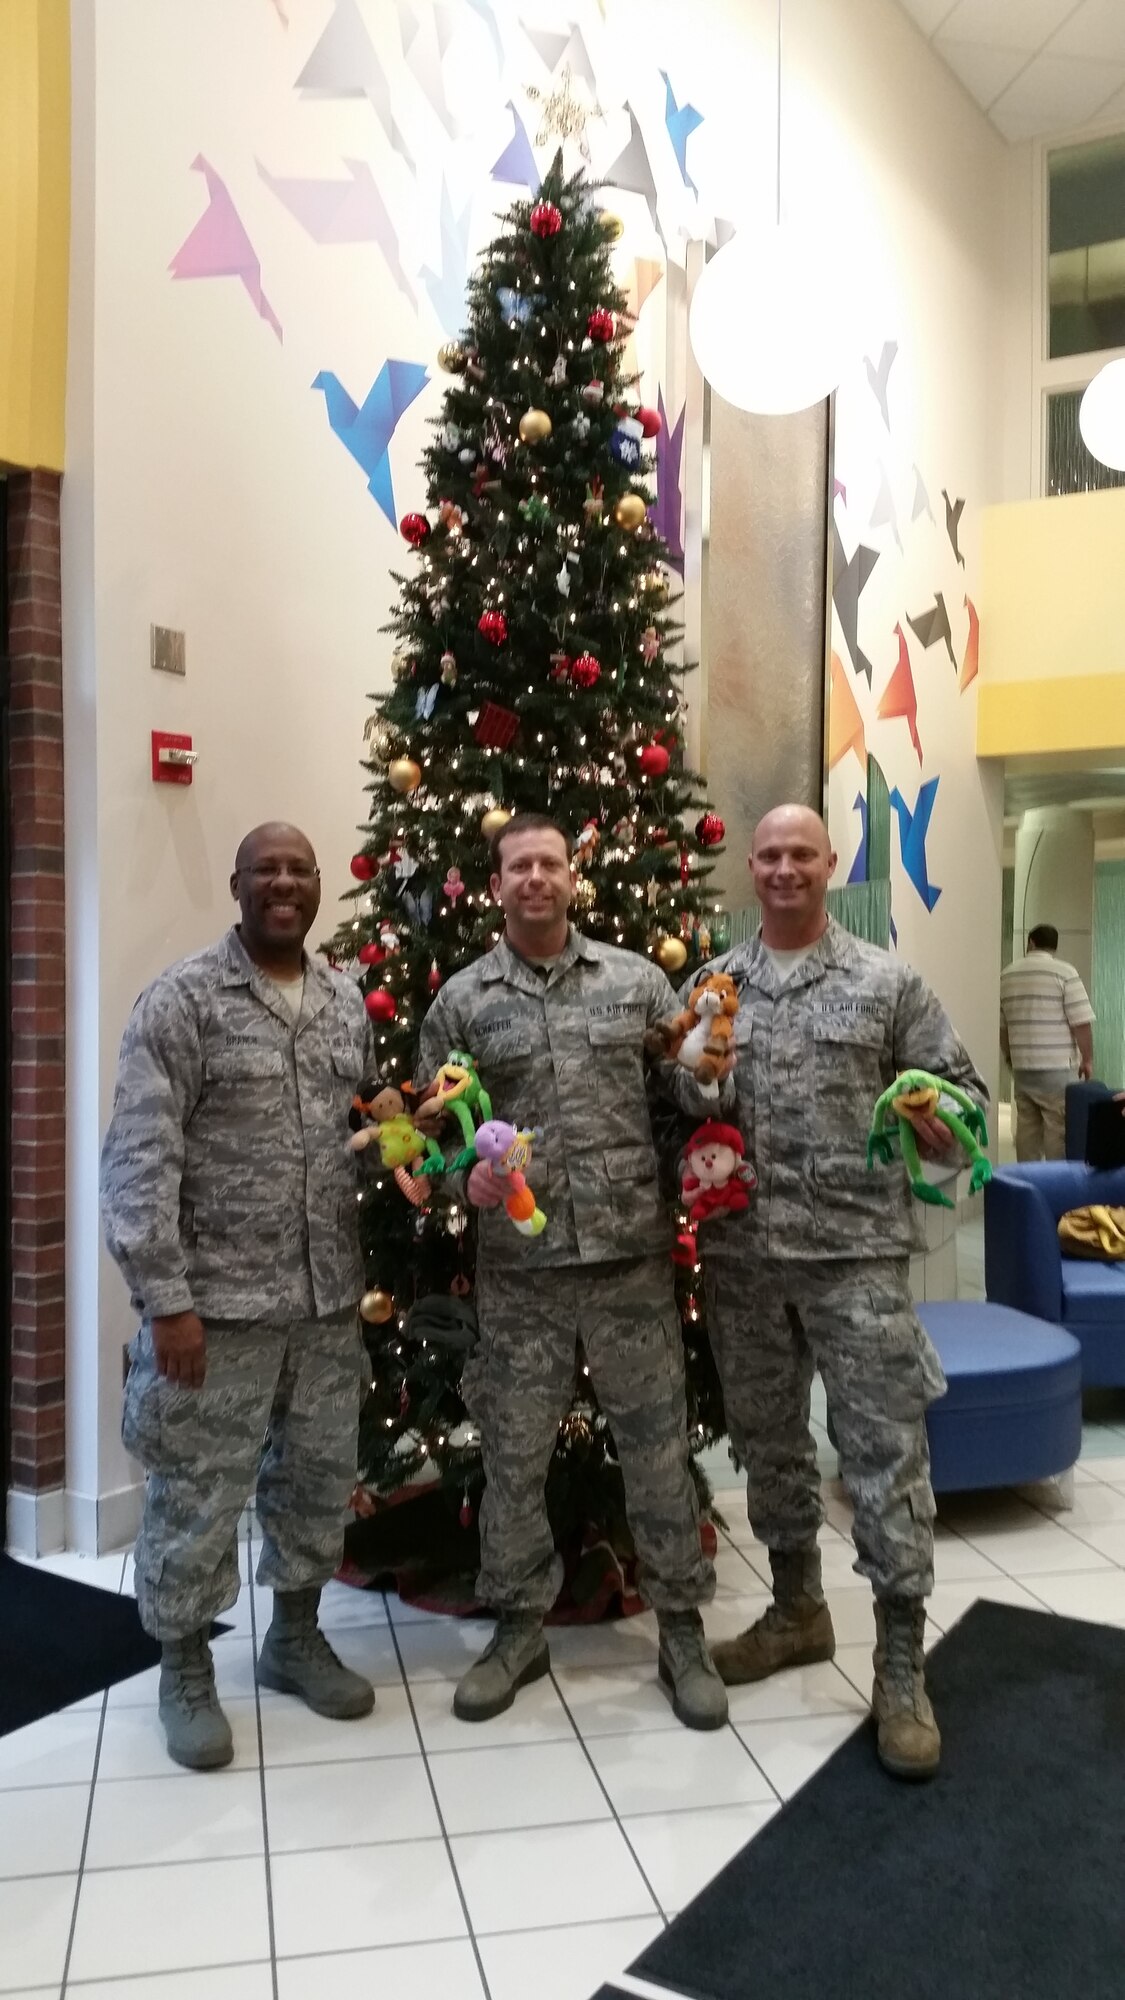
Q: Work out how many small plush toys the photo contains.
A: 6